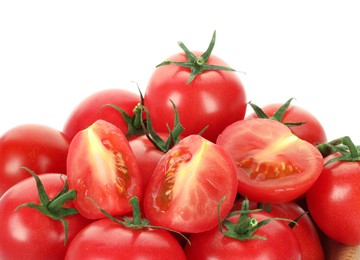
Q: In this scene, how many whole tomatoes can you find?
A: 10